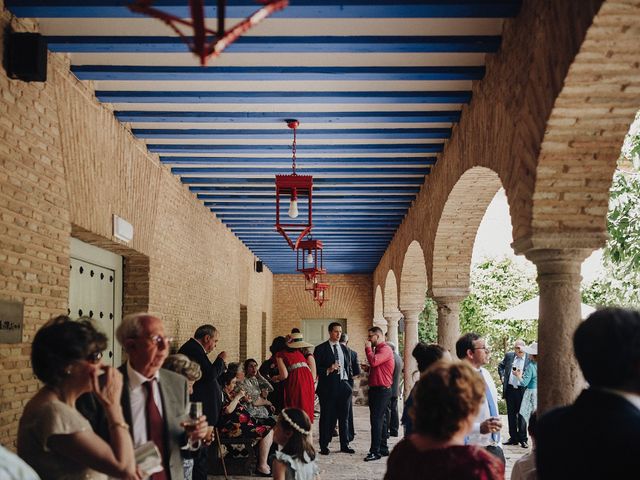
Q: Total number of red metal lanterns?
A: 5